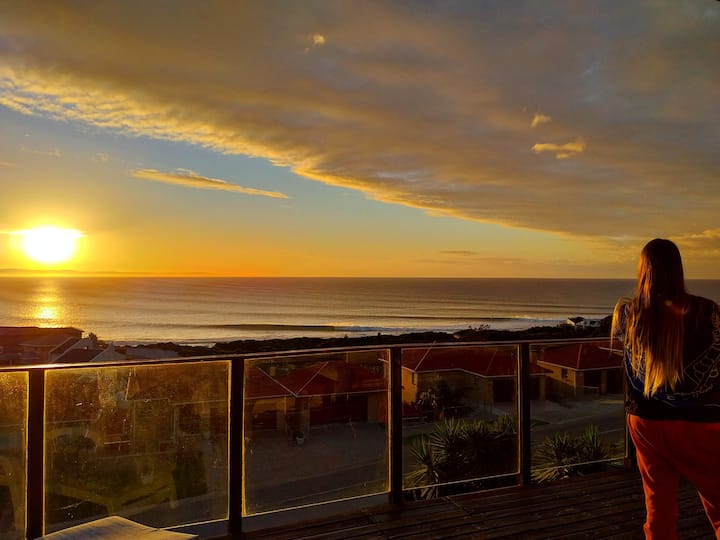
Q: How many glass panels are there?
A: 5